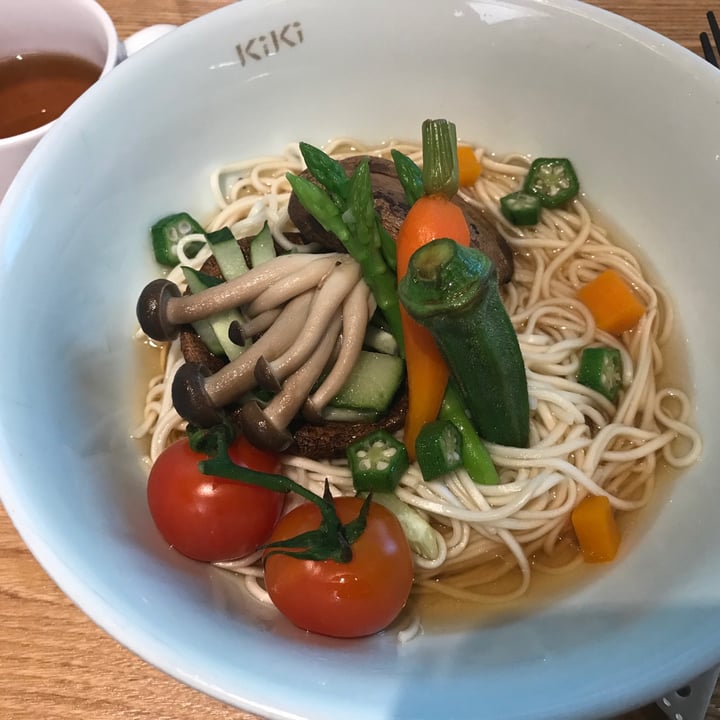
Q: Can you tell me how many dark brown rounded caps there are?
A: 6